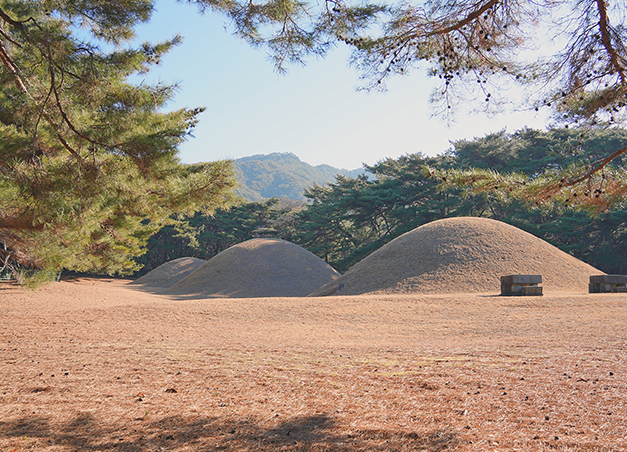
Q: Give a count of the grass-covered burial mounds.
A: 3